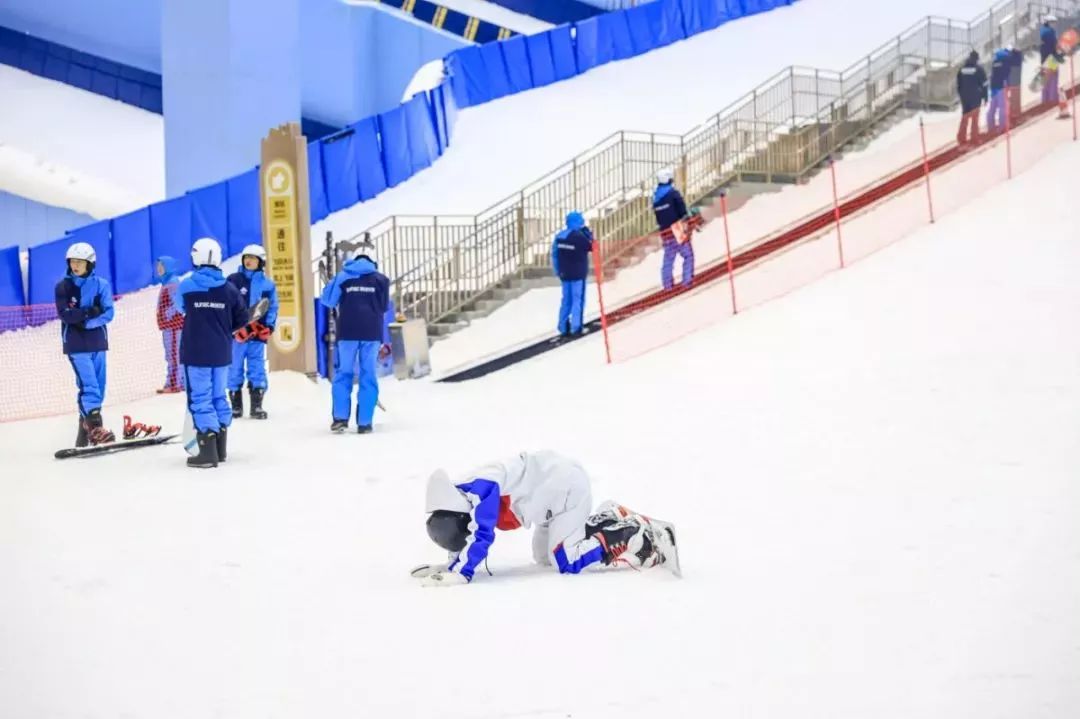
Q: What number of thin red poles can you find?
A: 6